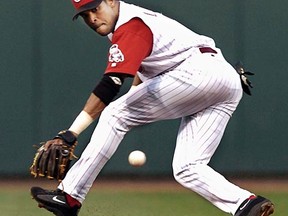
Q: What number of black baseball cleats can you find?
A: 2